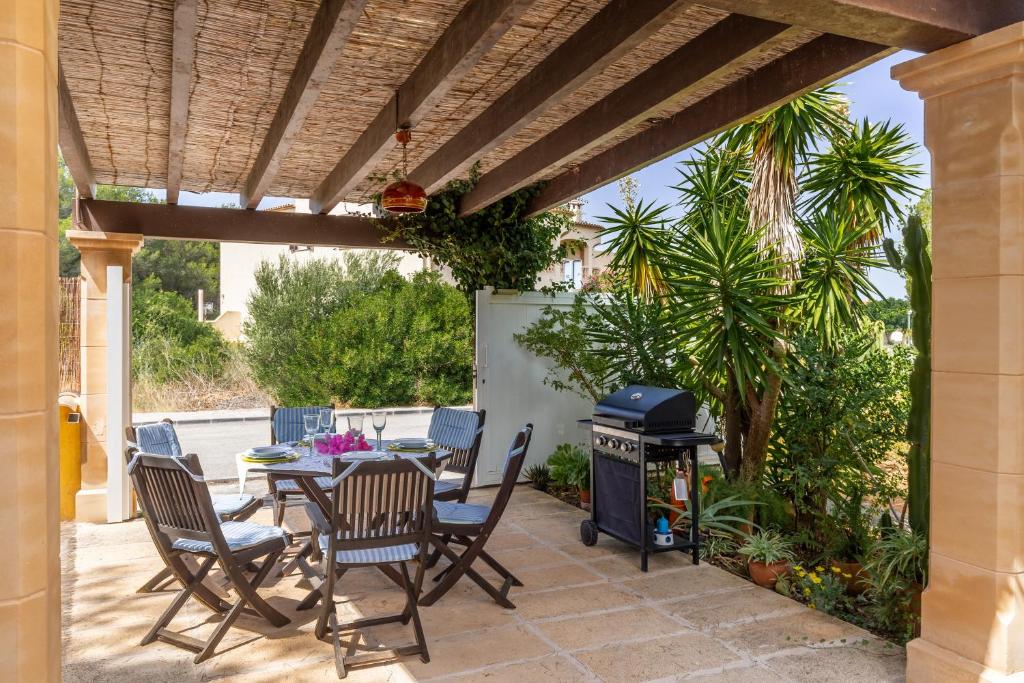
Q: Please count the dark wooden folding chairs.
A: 6